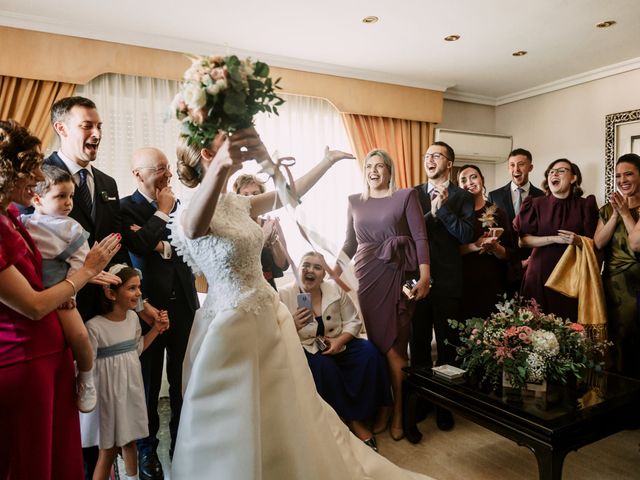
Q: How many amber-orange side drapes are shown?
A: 2